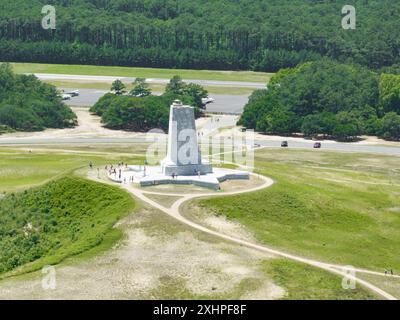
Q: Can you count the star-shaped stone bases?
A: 1